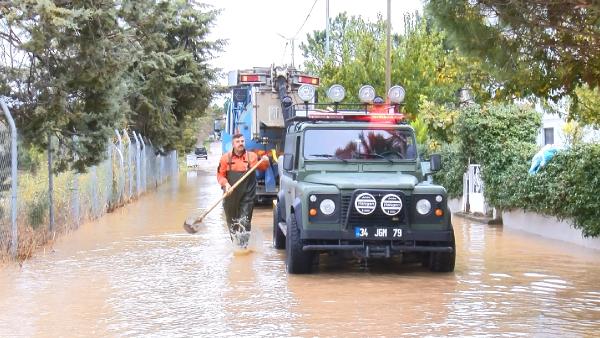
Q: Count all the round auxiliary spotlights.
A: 6